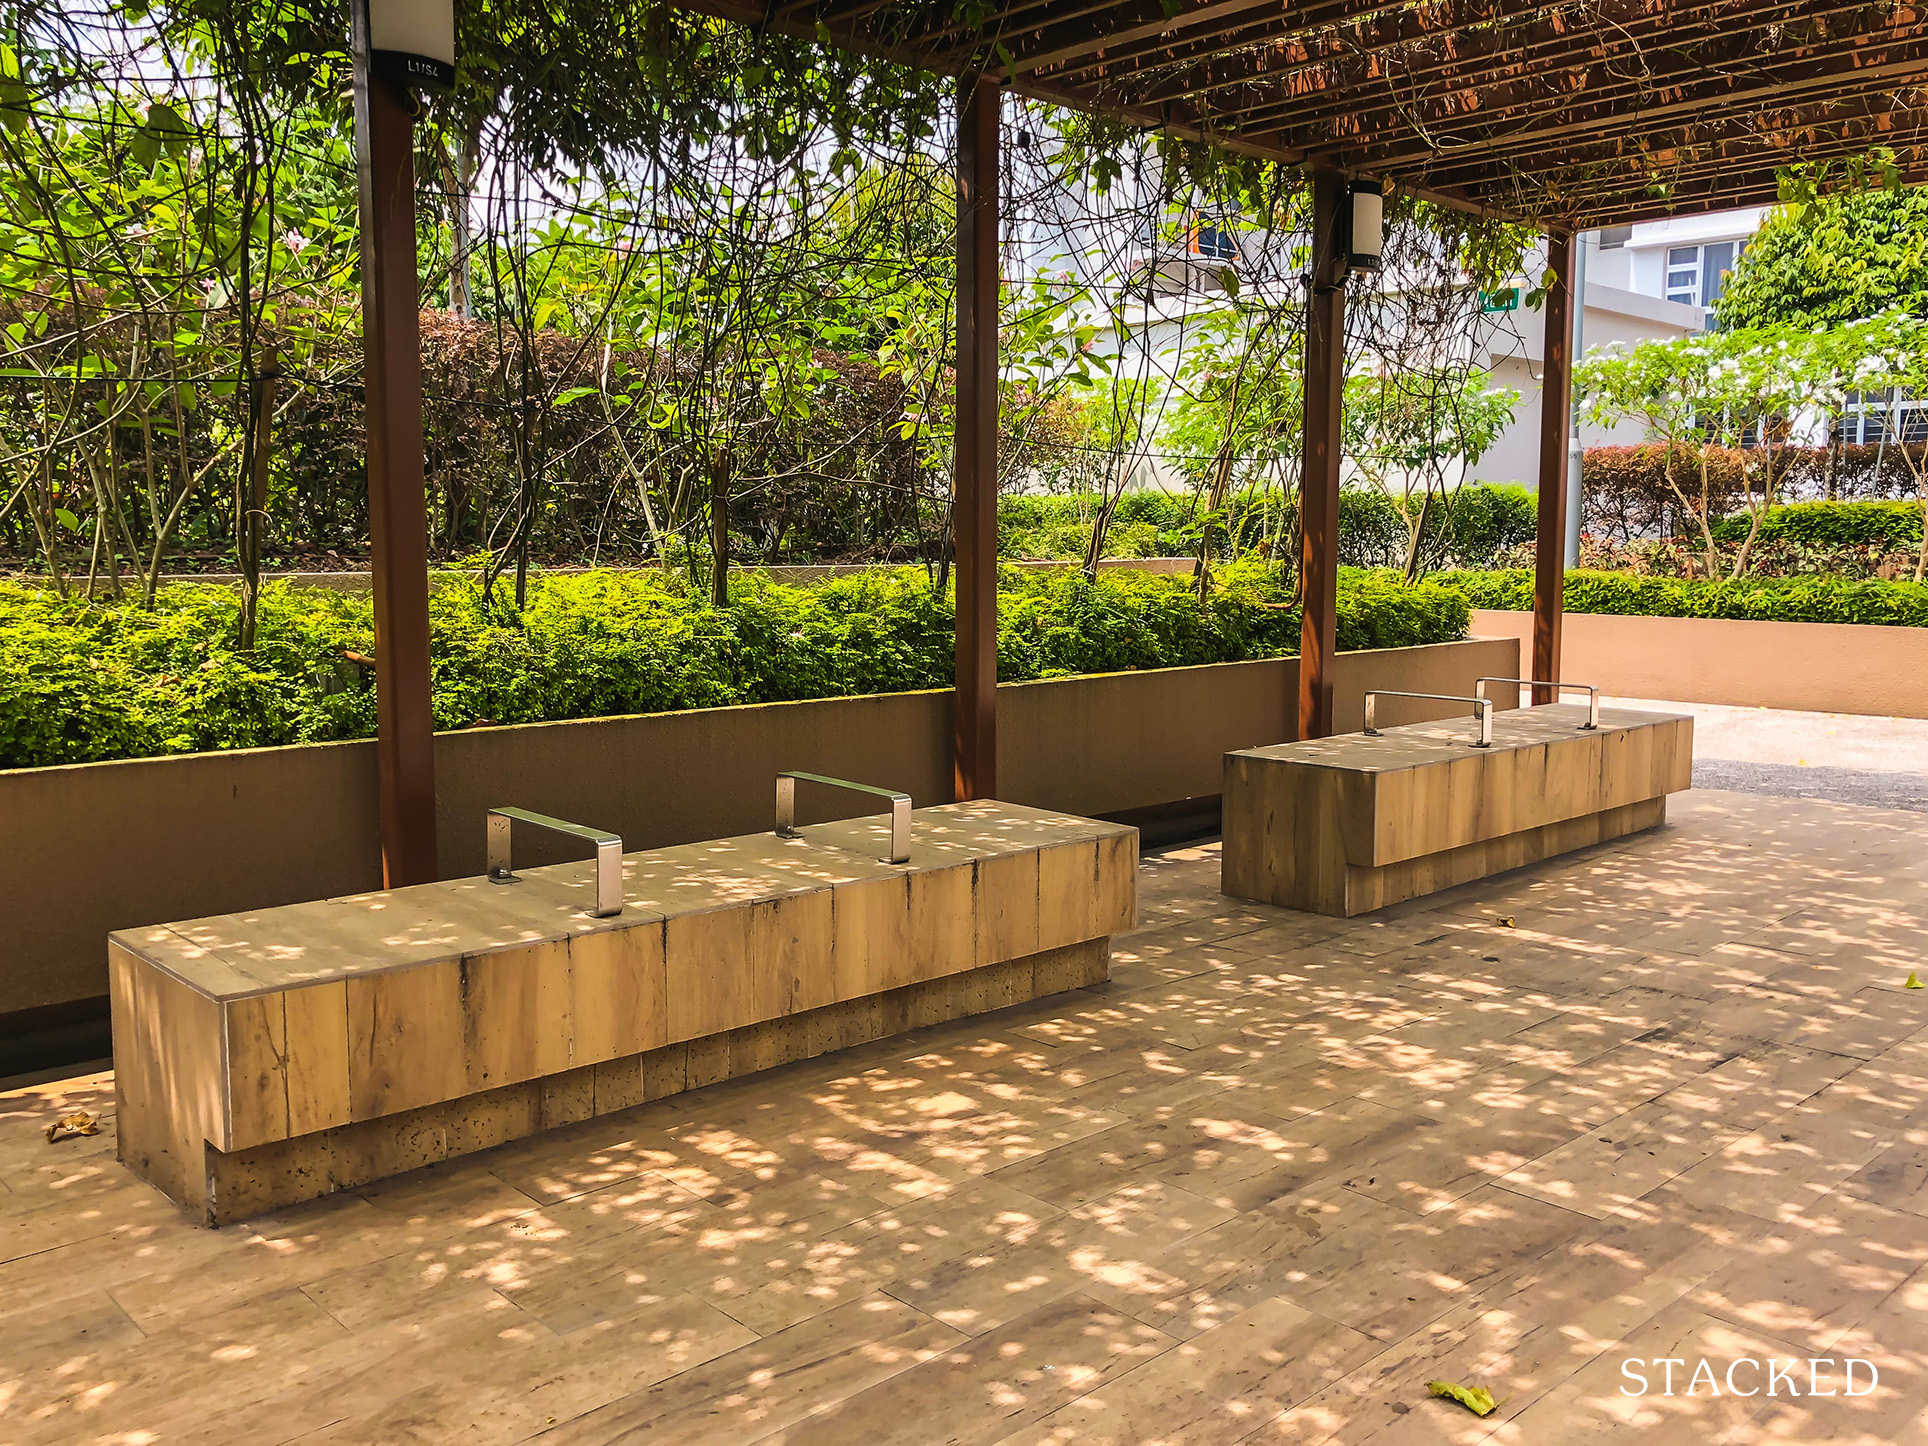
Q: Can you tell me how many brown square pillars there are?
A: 4